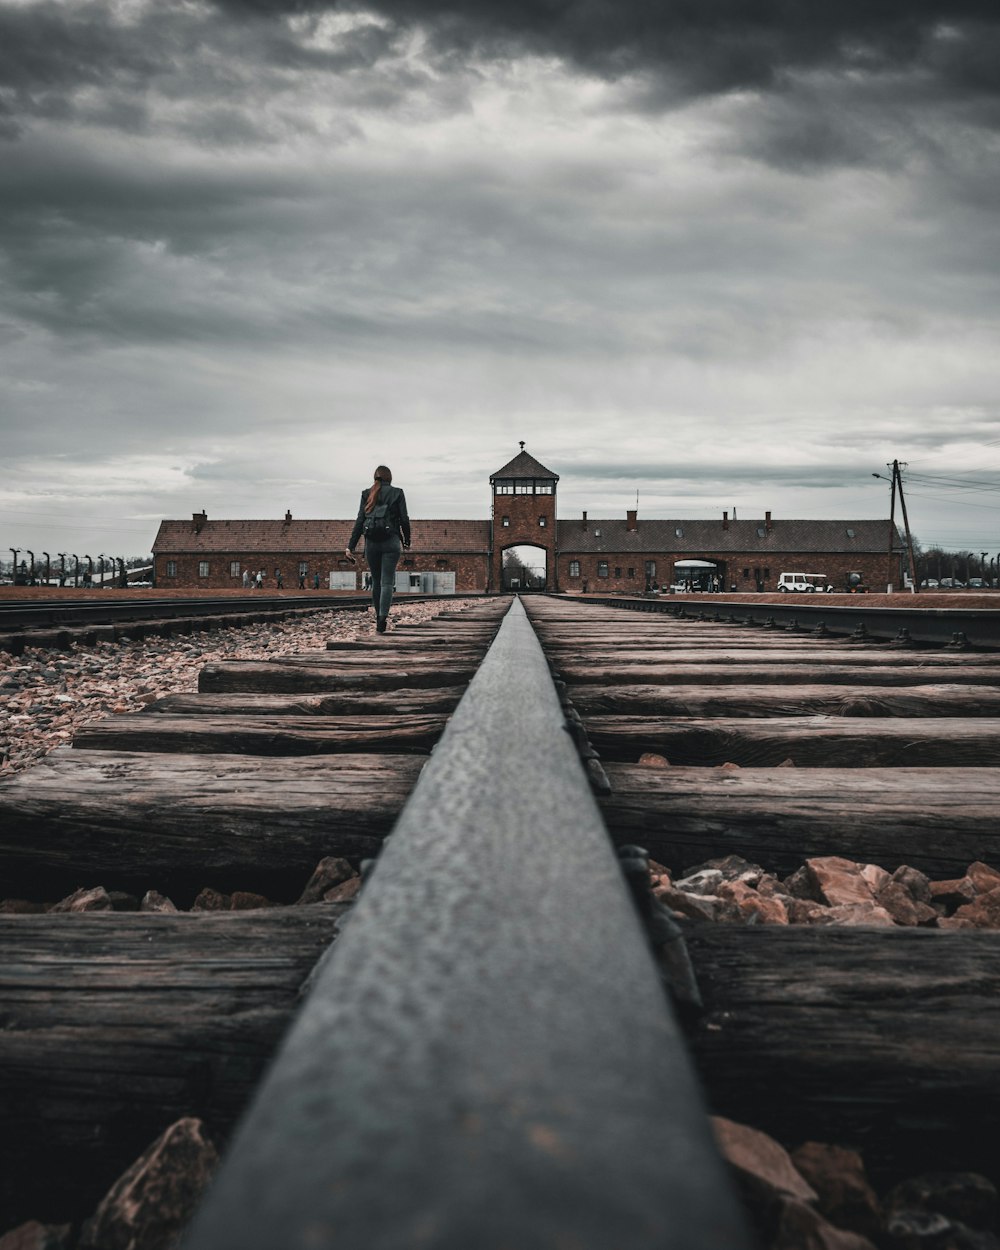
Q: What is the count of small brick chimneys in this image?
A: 6